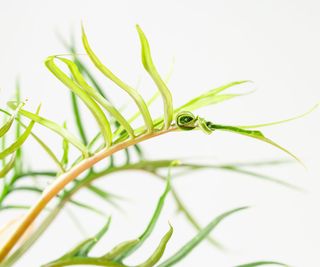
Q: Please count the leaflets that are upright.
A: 4